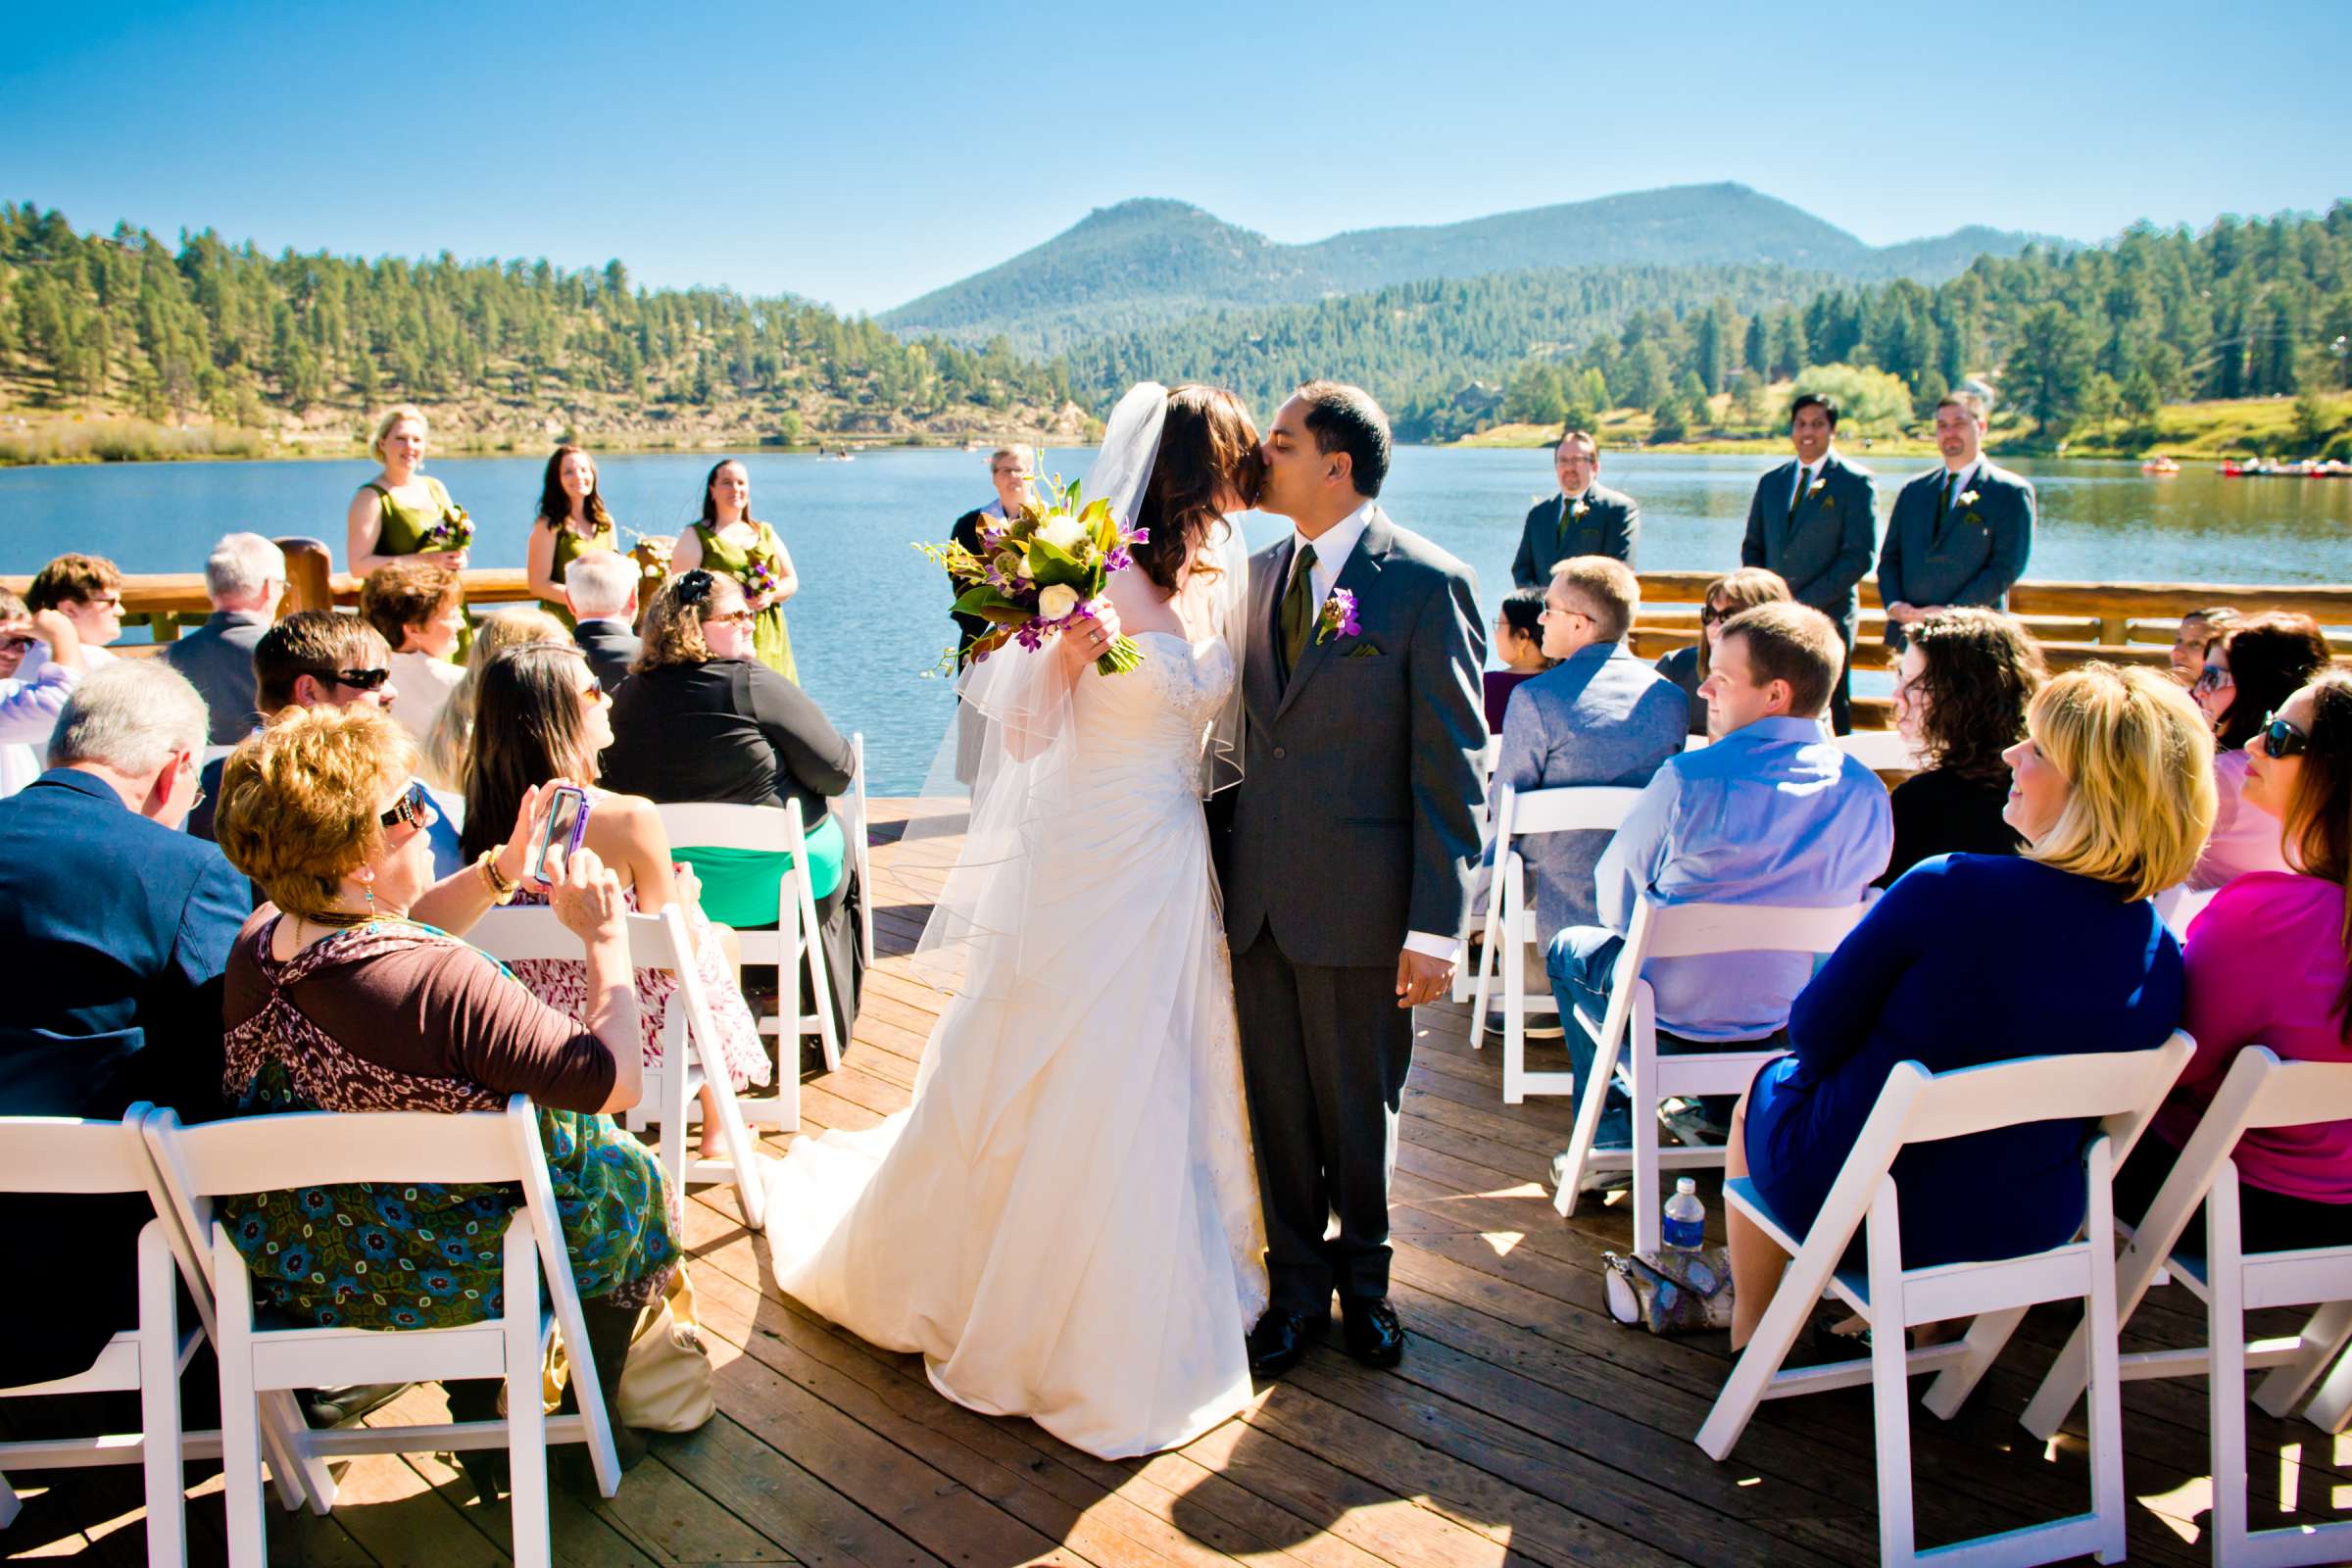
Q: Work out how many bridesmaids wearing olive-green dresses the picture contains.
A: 3